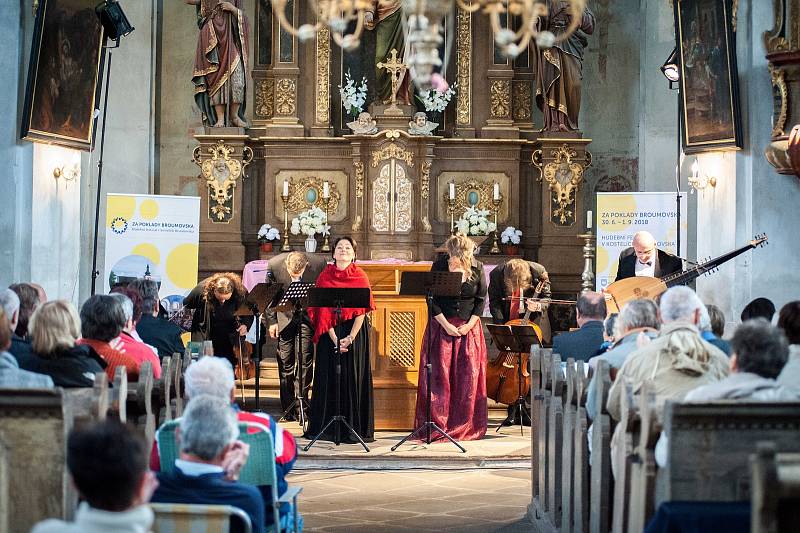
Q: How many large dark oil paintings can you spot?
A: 2